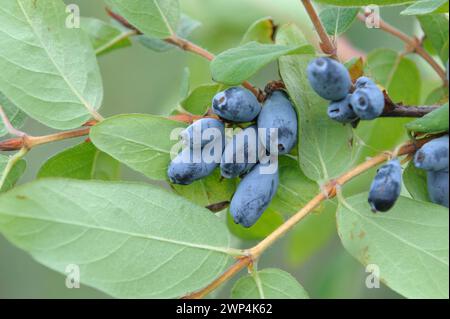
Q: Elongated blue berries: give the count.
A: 13